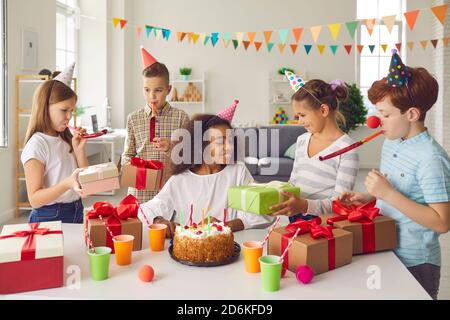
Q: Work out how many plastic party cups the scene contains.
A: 5